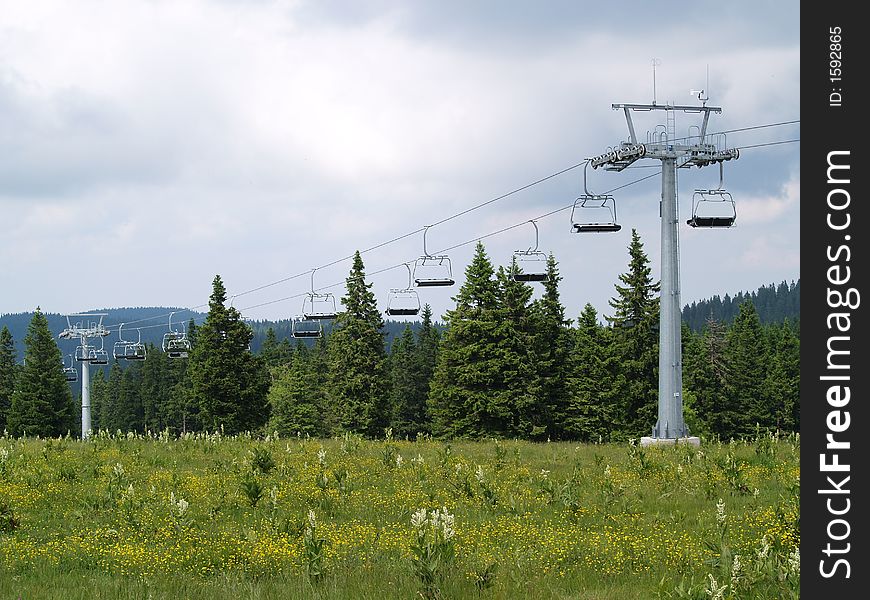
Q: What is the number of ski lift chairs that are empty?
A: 14